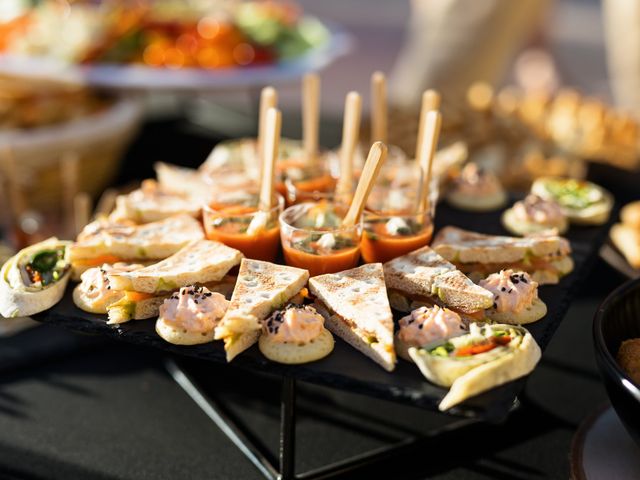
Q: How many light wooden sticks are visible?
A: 8